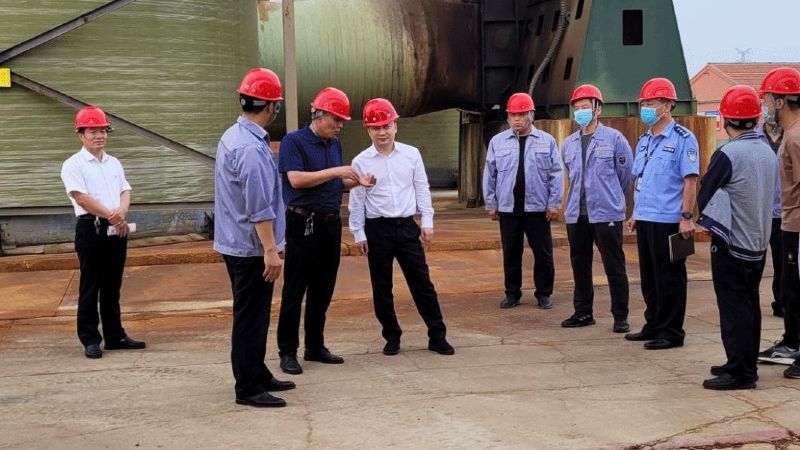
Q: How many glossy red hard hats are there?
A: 9